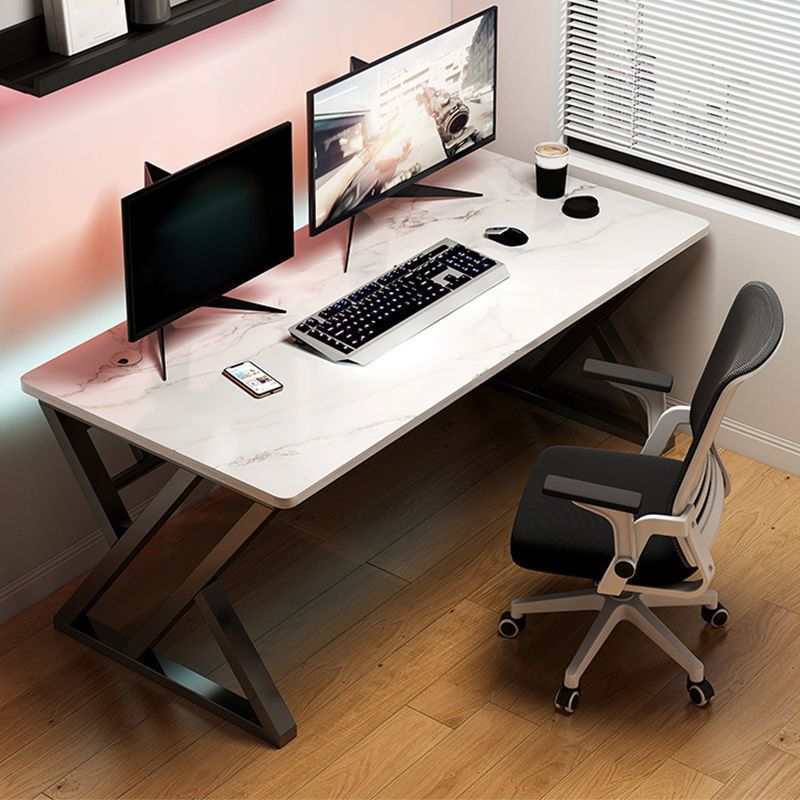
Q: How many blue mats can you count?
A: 0